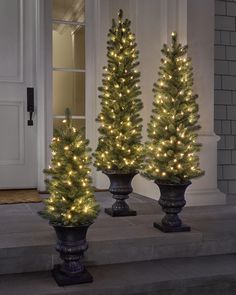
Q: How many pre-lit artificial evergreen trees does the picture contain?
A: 3